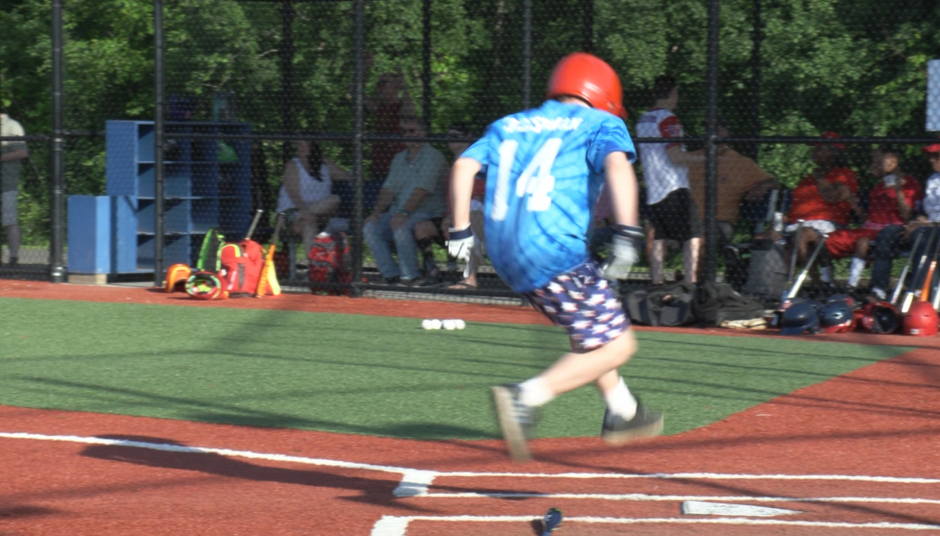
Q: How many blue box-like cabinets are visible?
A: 2